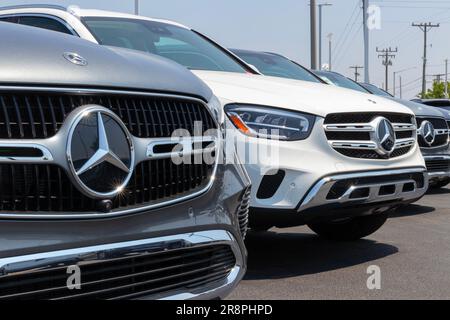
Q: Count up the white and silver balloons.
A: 0